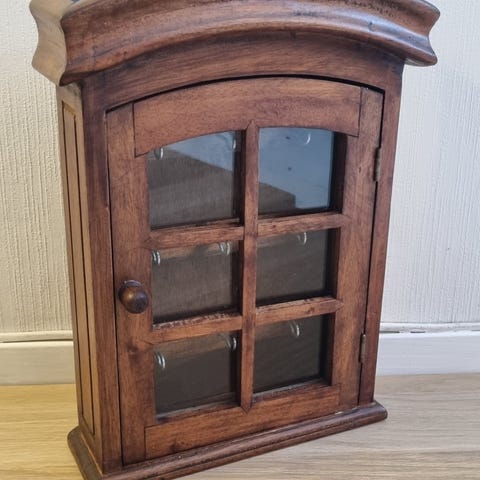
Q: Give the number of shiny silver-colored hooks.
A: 9